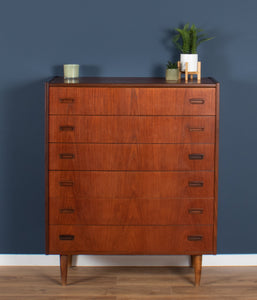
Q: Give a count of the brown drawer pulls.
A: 12